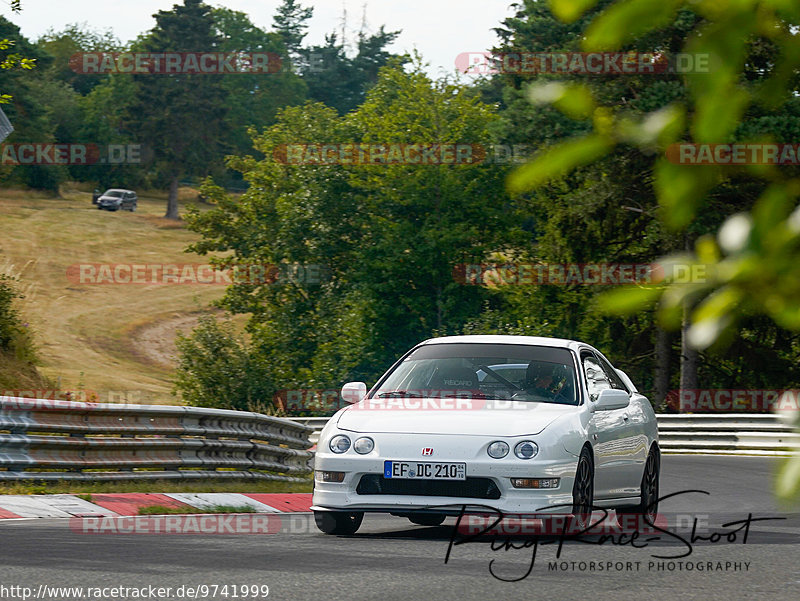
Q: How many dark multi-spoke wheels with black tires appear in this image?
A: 2